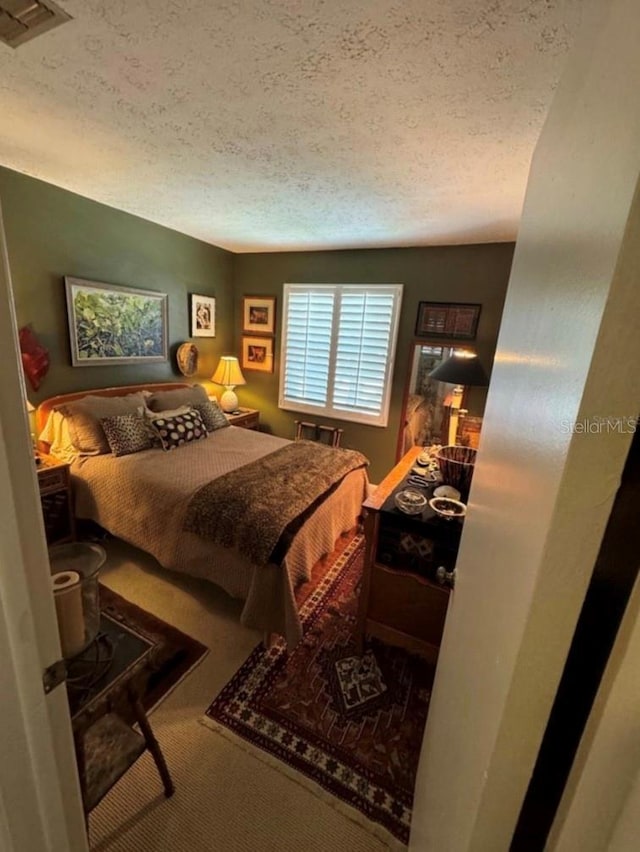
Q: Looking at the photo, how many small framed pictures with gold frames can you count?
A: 2